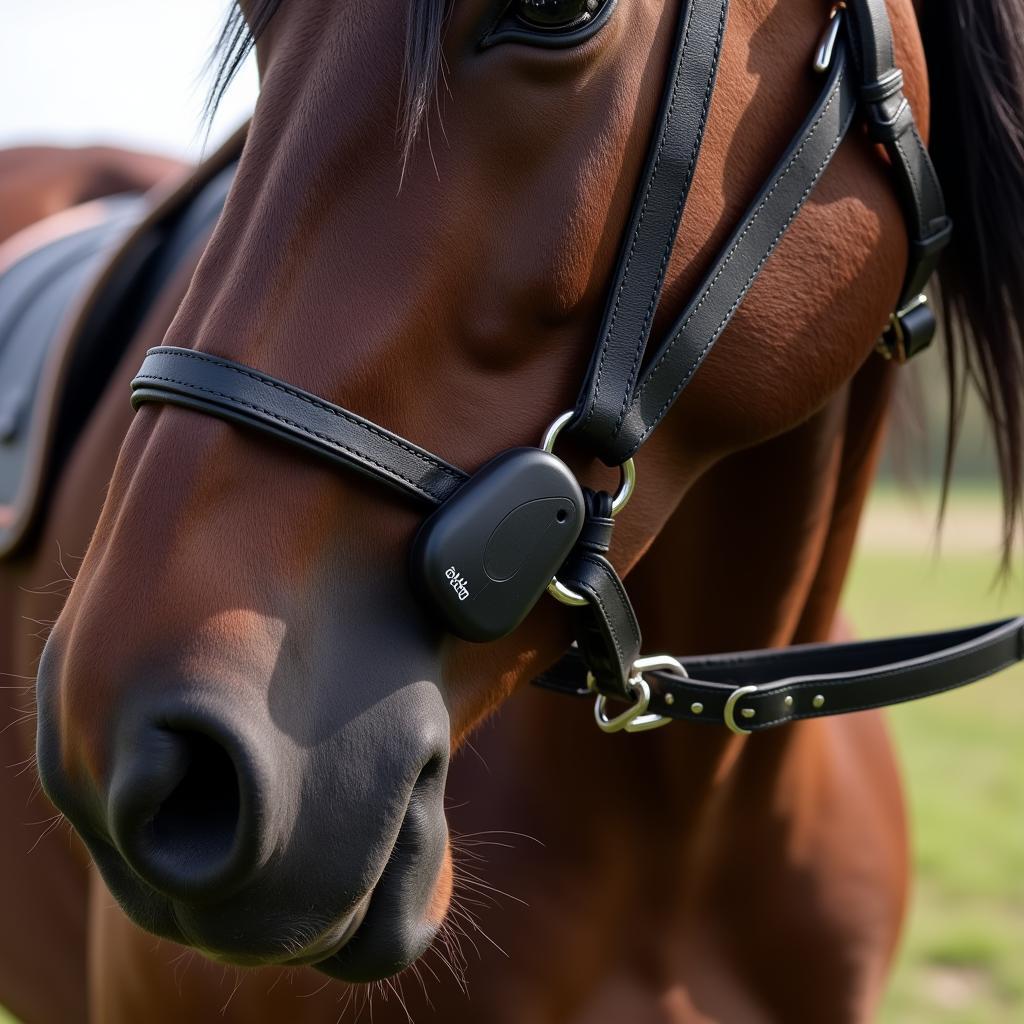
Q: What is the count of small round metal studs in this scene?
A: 5